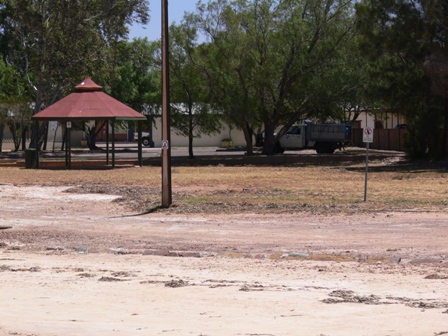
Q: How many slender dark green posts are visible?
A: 6